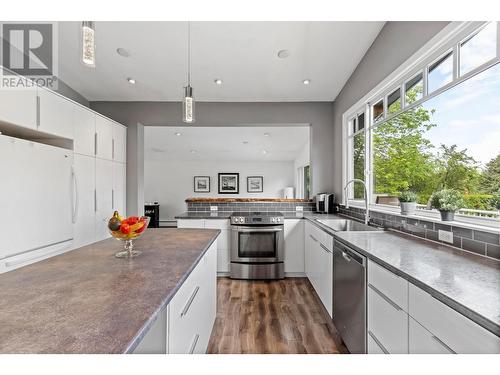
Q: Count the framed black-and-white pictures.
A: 3